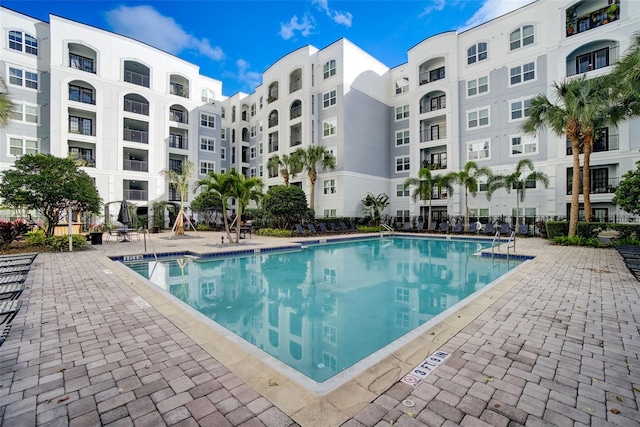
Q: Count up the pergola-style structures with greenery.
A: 2